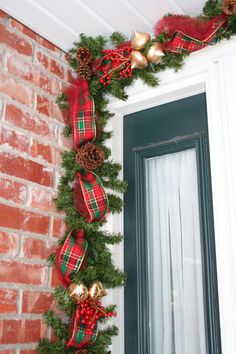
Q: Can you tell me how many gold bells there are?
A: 5